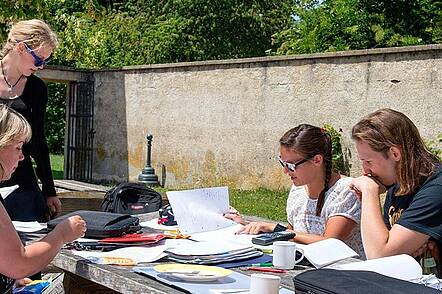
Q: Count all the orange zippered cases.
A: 0